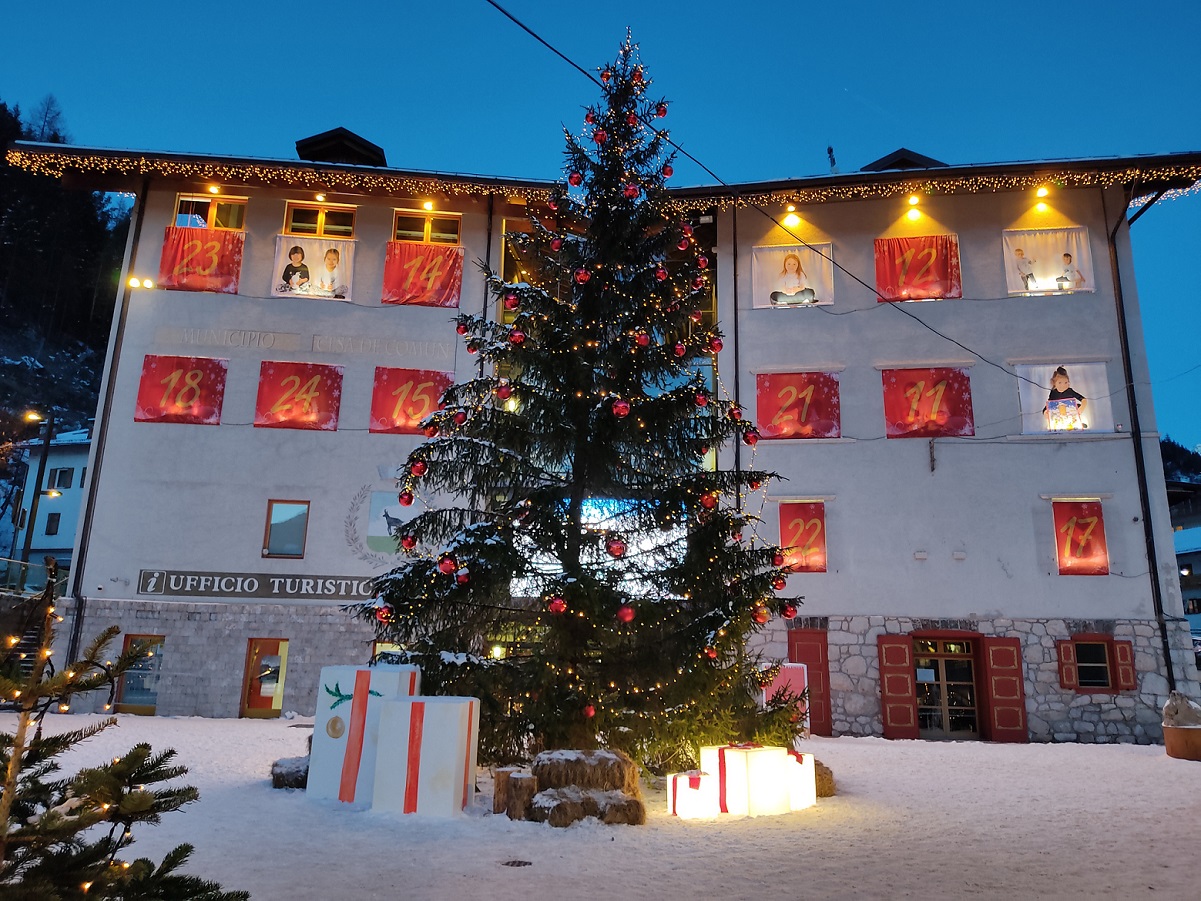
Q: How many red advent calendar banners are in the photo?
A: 10